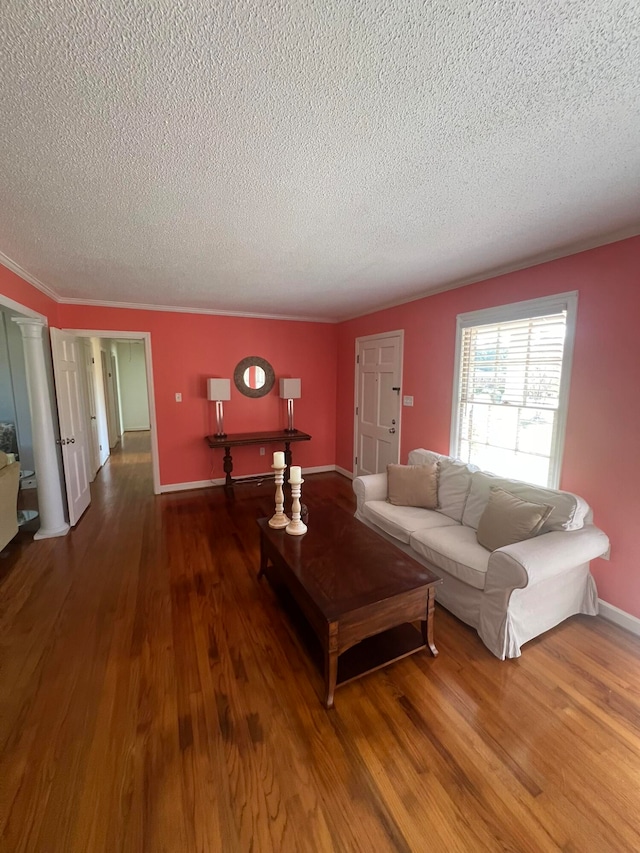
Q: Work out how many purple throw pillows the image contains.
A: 0